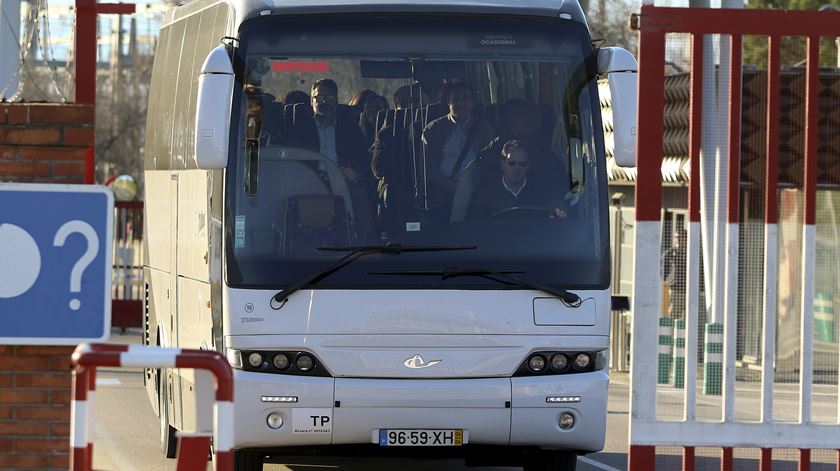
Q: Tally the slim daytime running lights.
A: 2